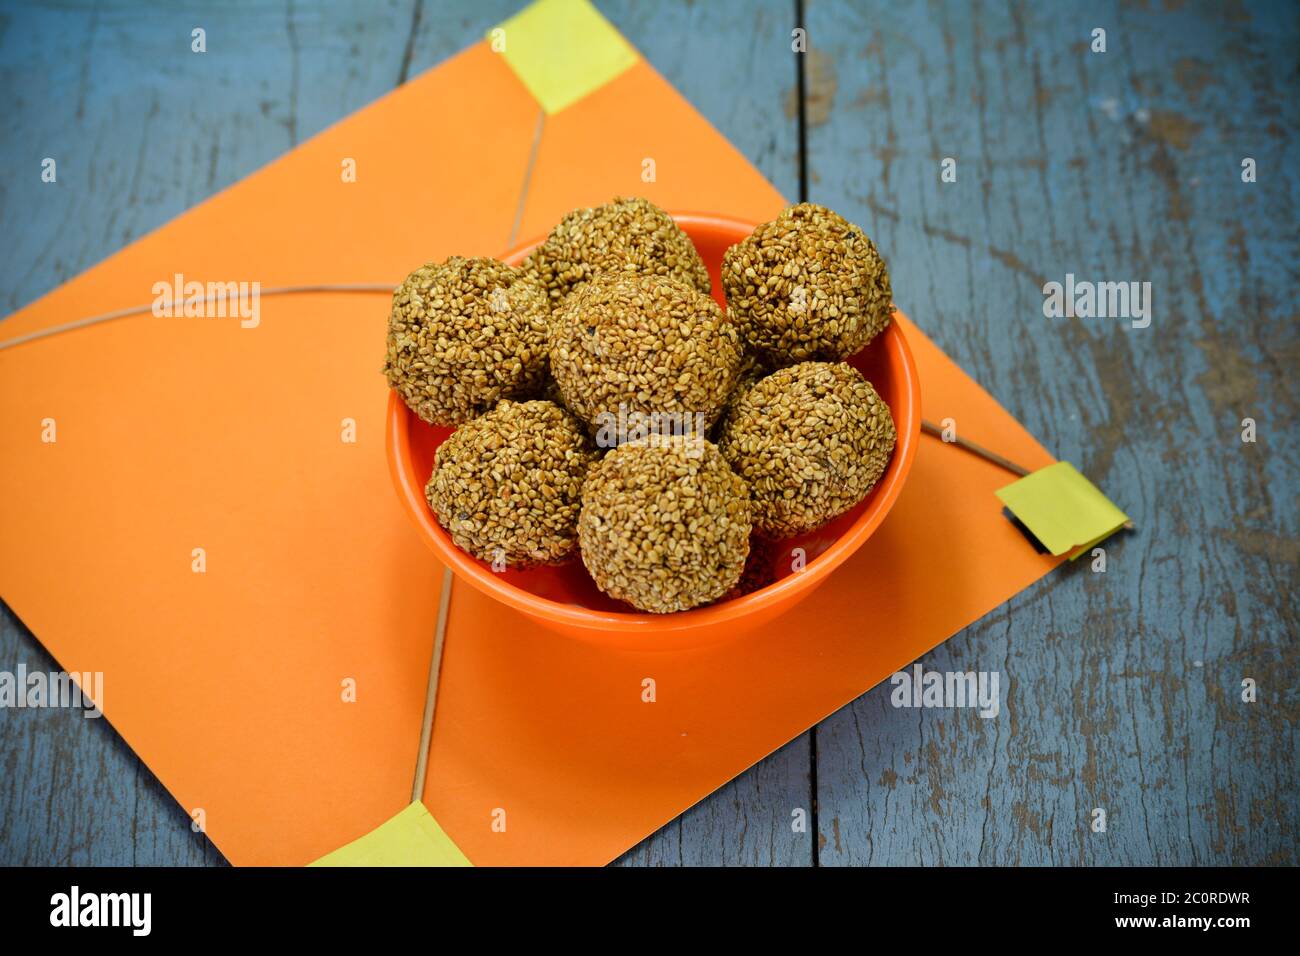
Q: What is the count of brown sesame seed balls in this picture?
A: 7